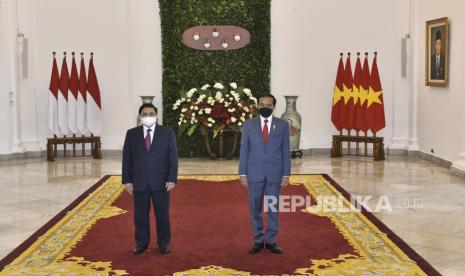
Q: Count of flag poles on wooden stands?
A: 10